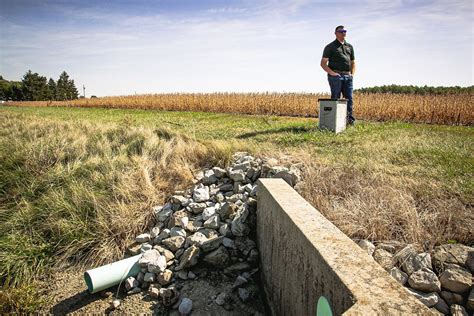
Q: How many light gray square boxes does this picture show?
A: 1